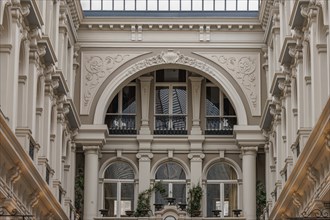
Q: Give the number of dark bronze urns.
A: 7